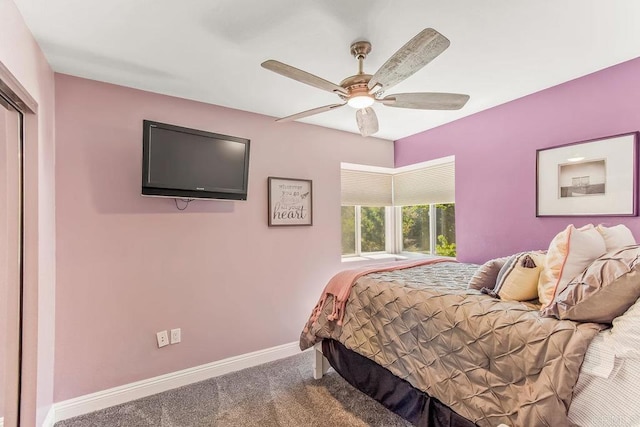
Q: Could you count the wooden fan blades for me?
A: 5